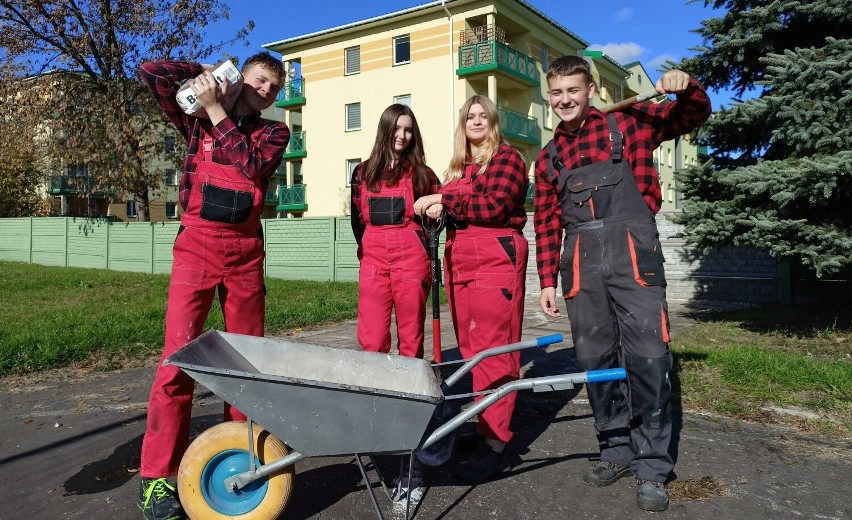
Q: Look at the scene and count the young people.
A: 4